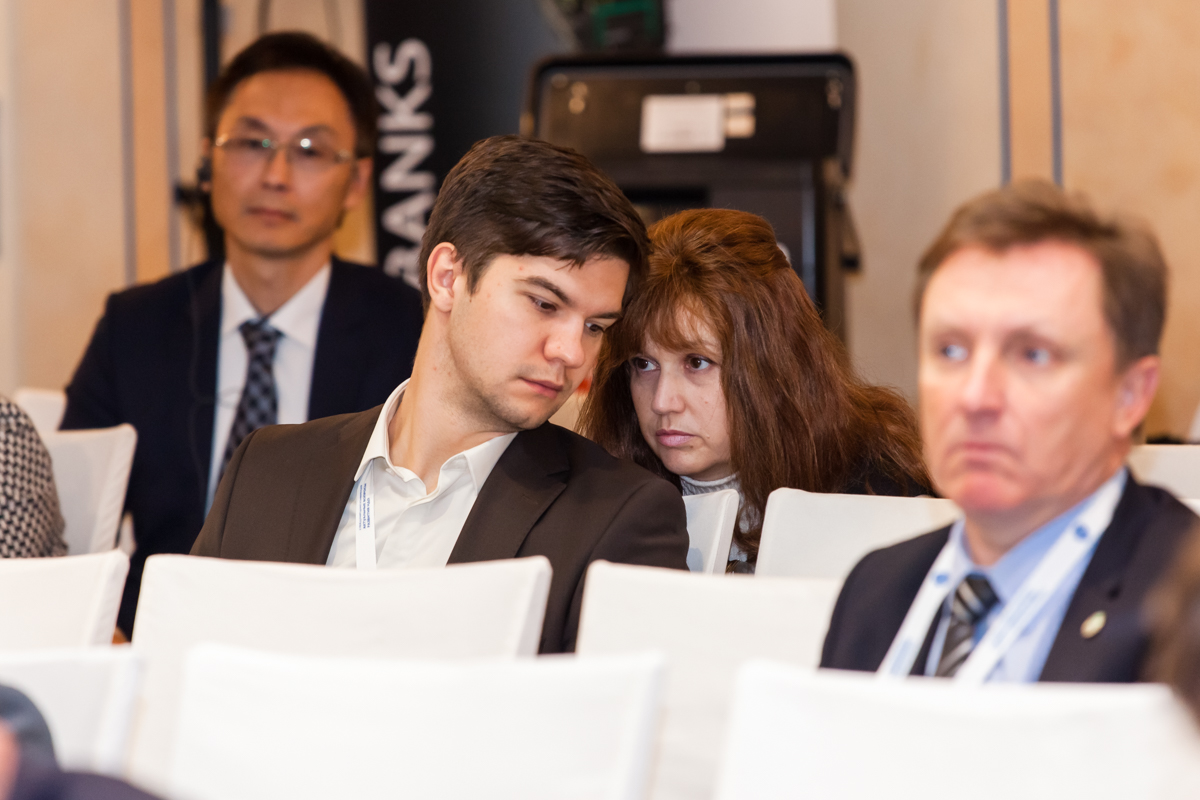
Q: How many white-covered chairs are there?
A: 11